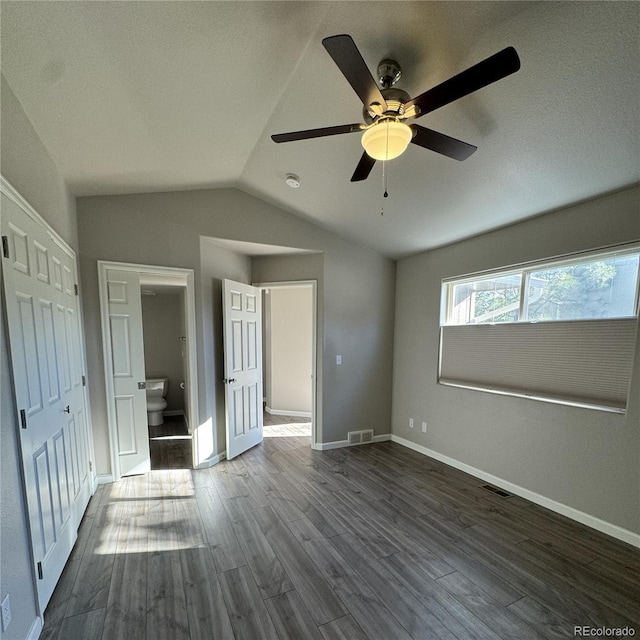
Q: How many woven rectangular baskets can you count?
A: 0